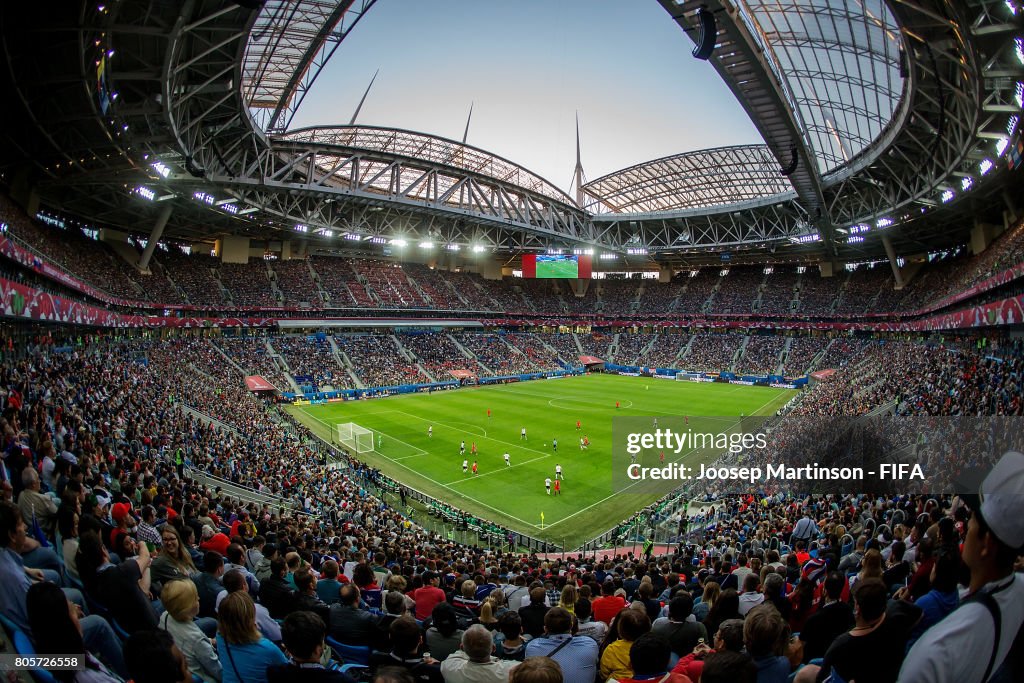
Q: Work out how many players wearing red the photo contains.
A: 10